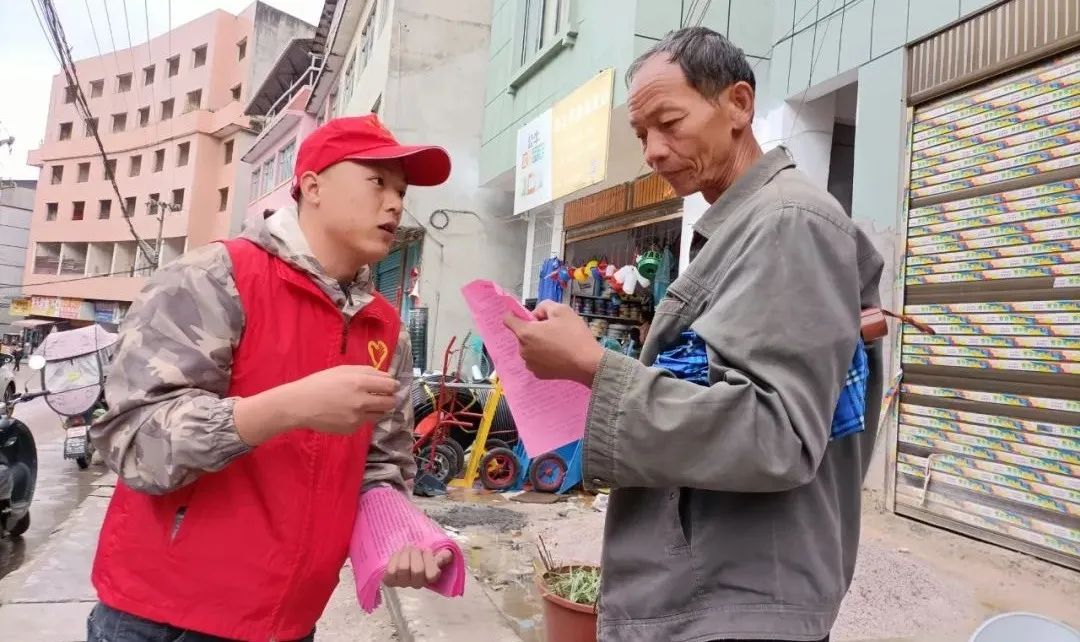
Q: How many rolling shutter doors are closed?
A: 1